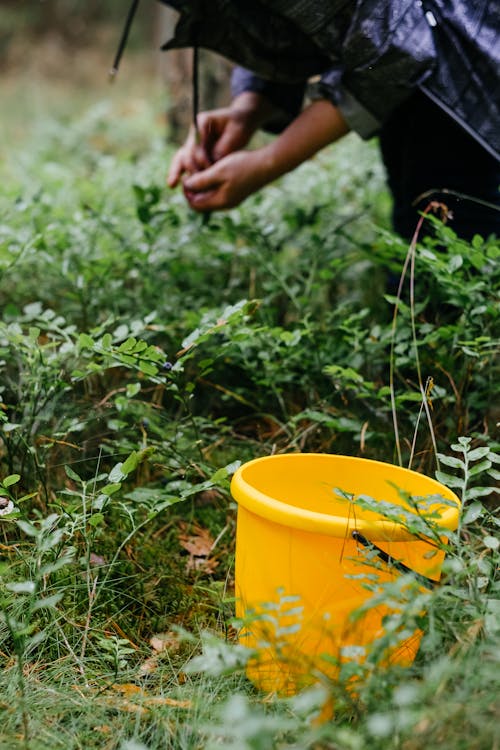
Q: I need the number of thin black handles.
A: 1